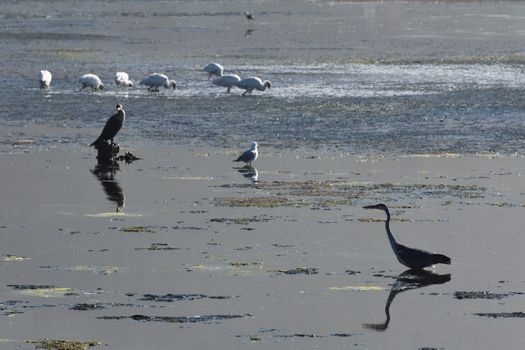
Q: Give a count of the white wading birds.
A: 7